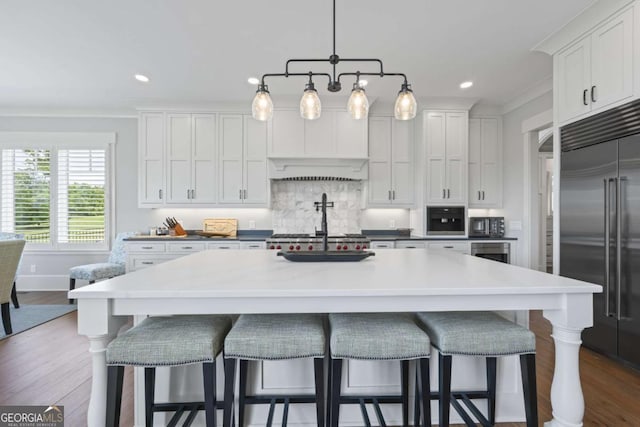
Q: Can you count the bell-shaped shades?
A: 4